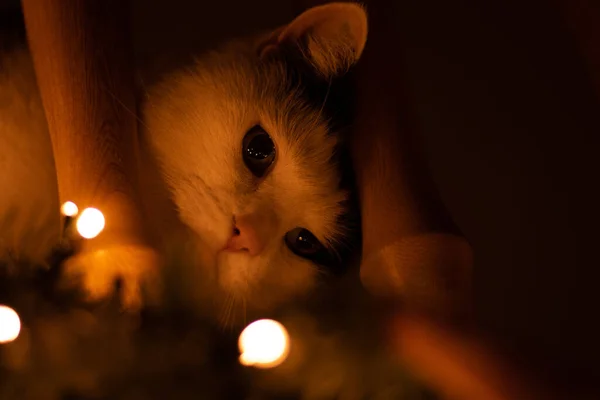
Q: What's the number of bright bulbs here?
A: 4